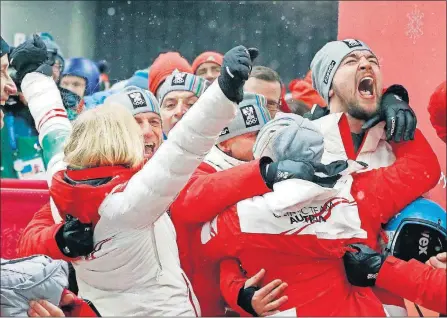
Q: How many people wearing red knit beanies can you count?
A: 2